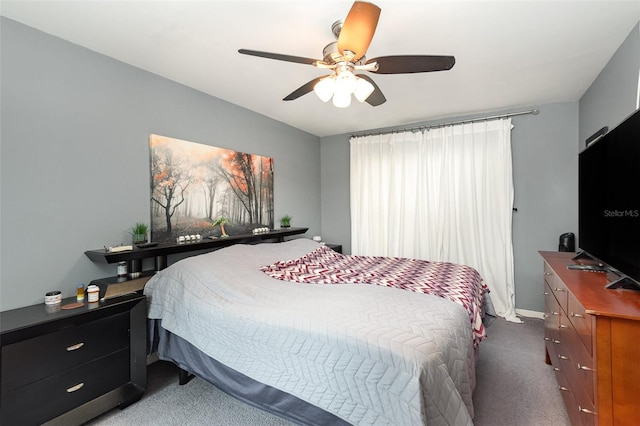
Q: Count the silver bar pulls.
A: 2